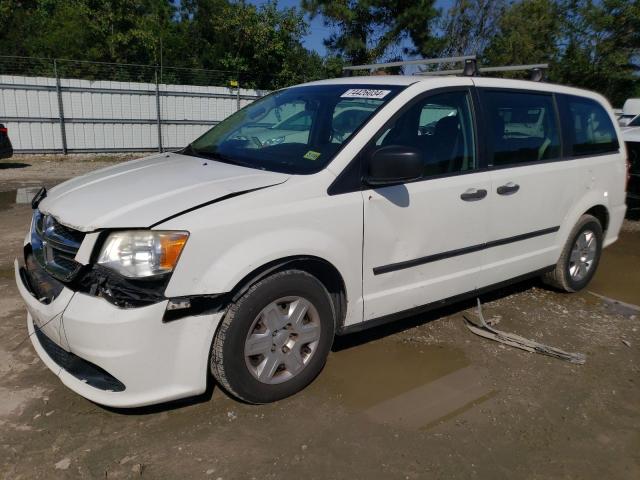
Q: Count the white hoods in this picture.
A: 1